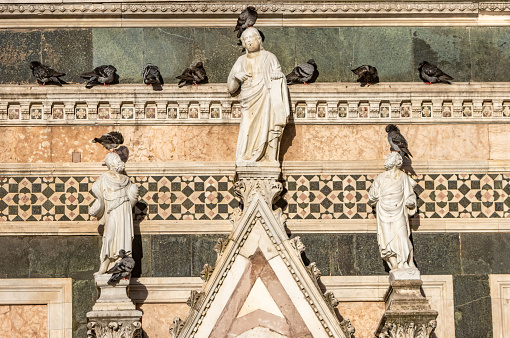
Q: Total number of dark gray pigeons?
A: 11